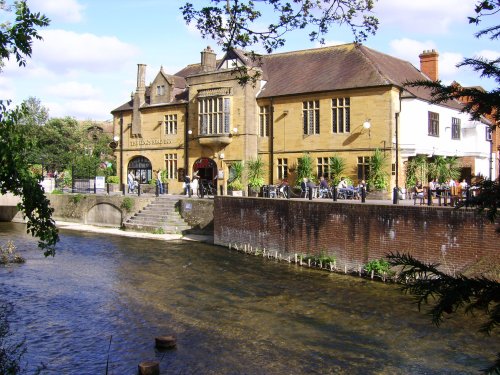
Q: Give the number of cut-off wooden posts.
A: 2